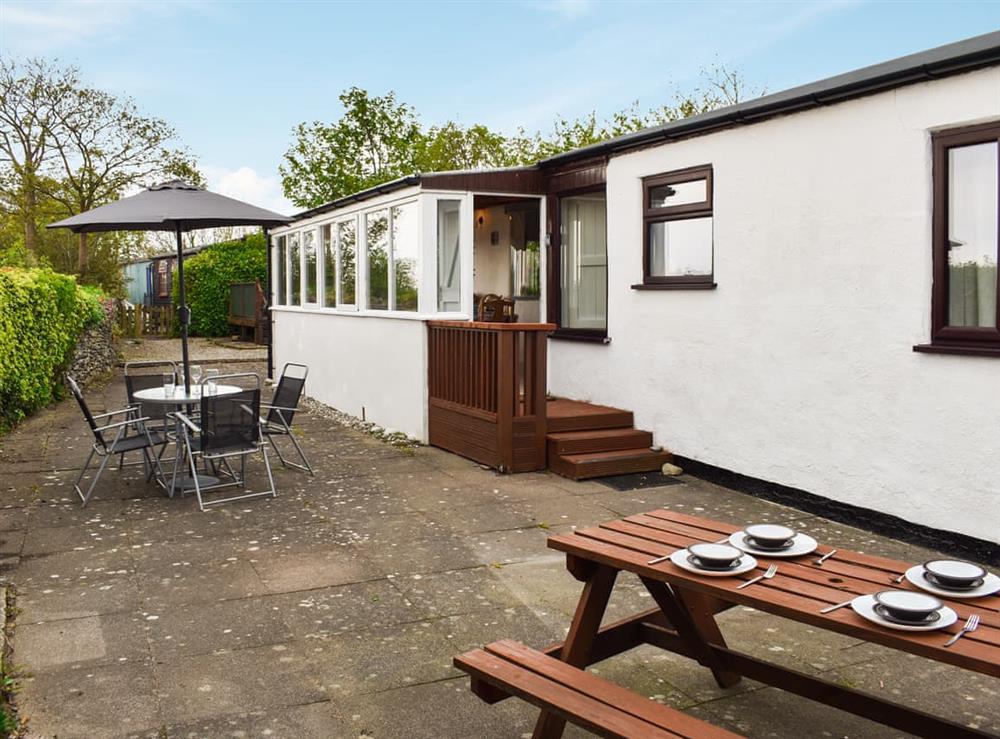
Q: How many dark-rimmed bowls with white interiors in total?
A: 4